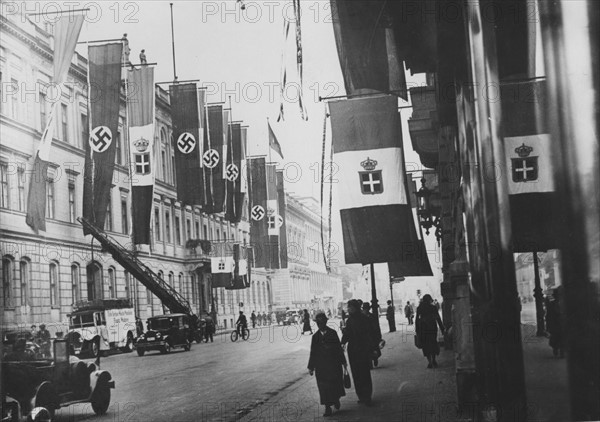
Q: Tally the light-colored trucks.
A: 1